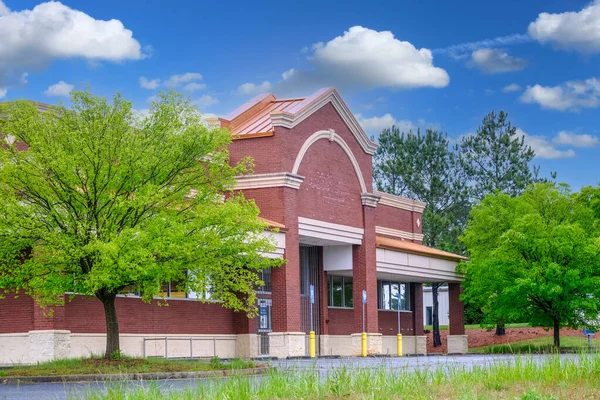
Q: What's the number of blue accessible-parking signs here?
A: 3